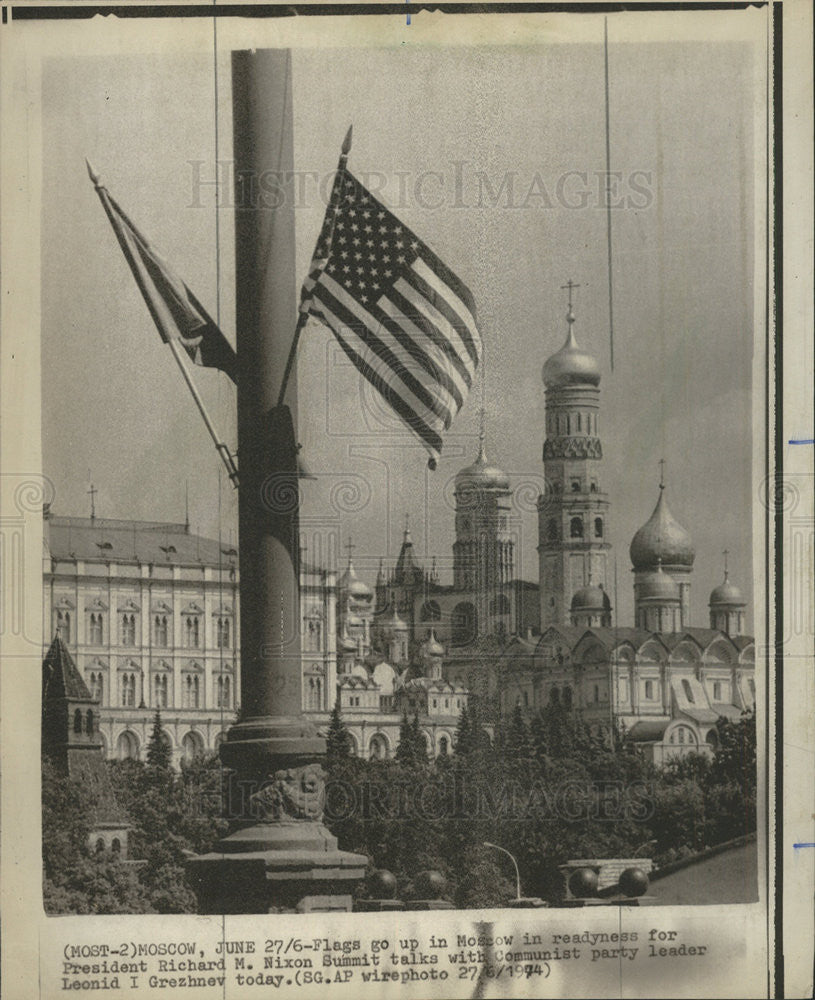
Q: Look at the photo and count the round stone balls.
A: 4